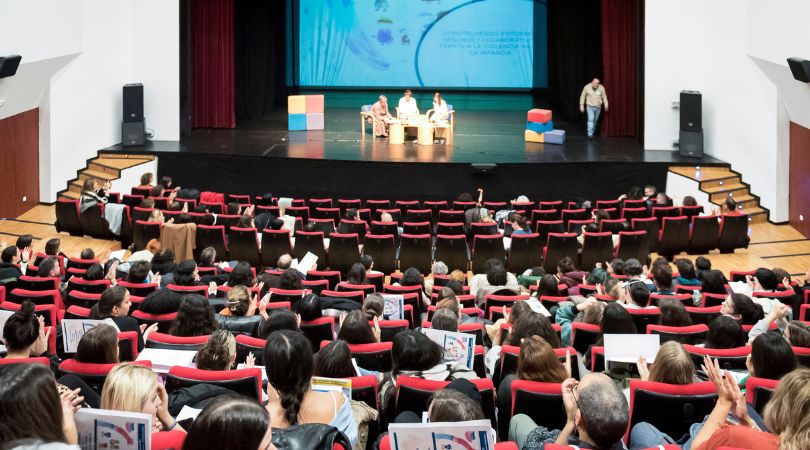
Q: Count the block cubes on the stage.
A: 8